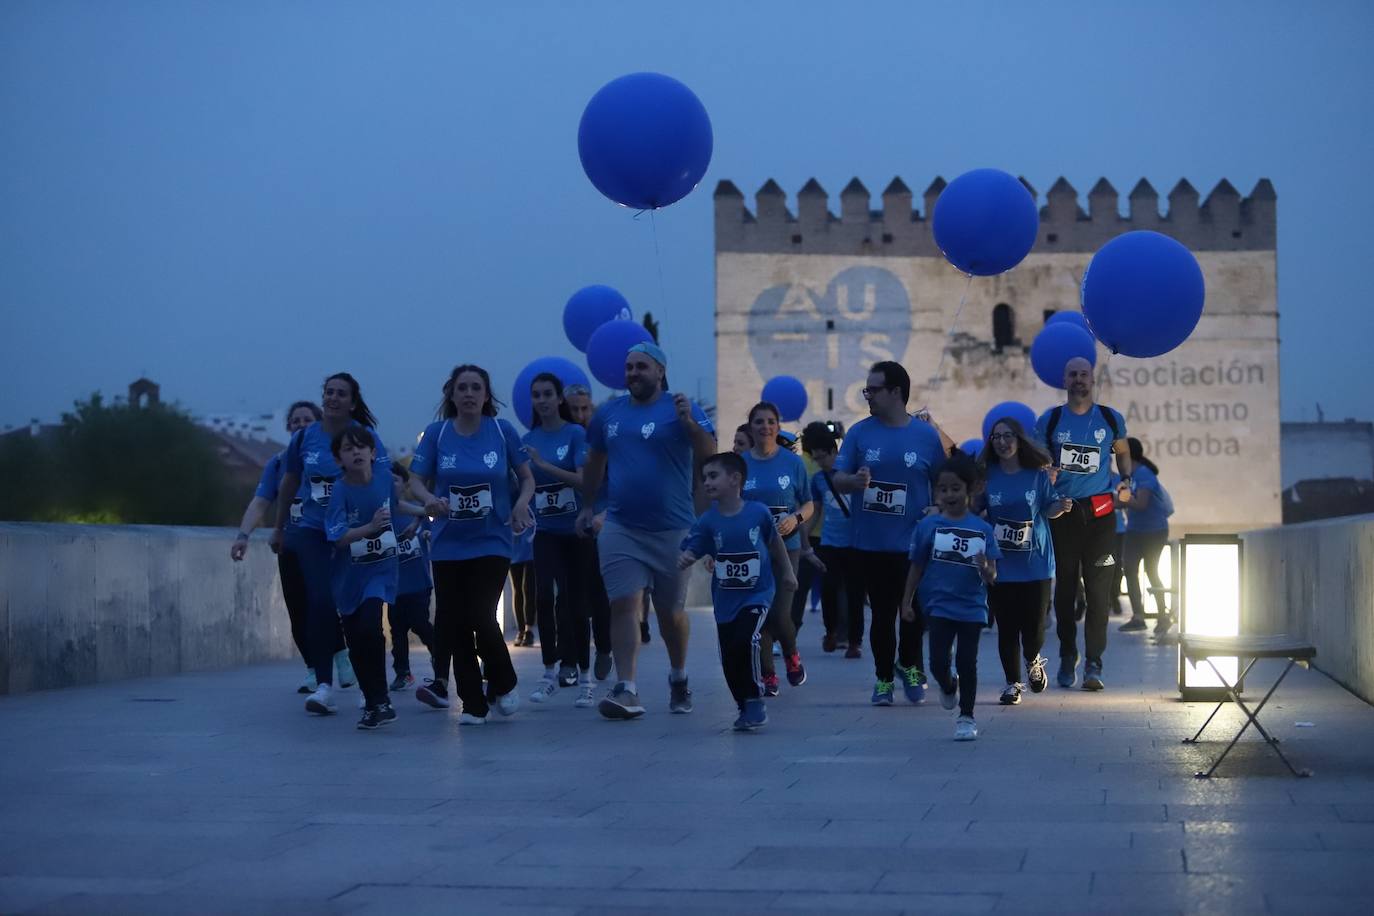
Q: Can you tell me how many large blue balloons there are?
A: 11